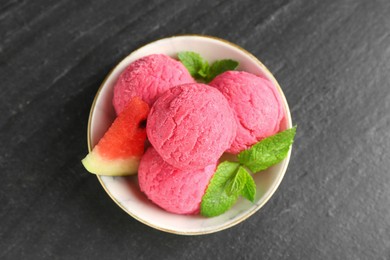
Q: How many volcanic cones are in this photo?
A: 0